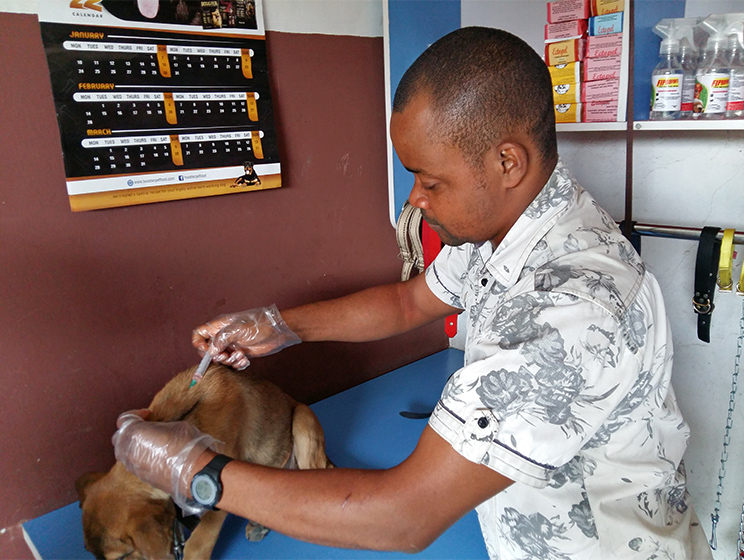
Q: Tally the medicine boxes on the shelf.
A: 12